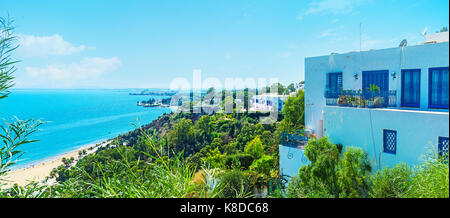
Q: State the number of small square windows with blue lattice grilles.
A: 2